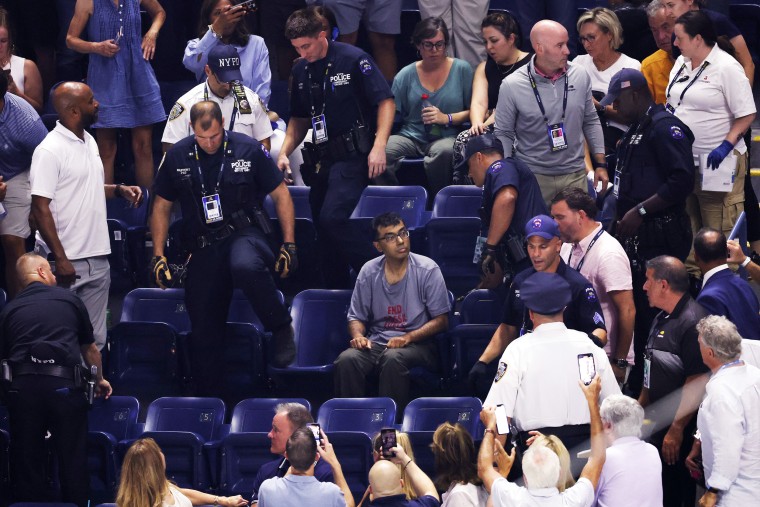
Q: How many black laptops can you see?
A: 0